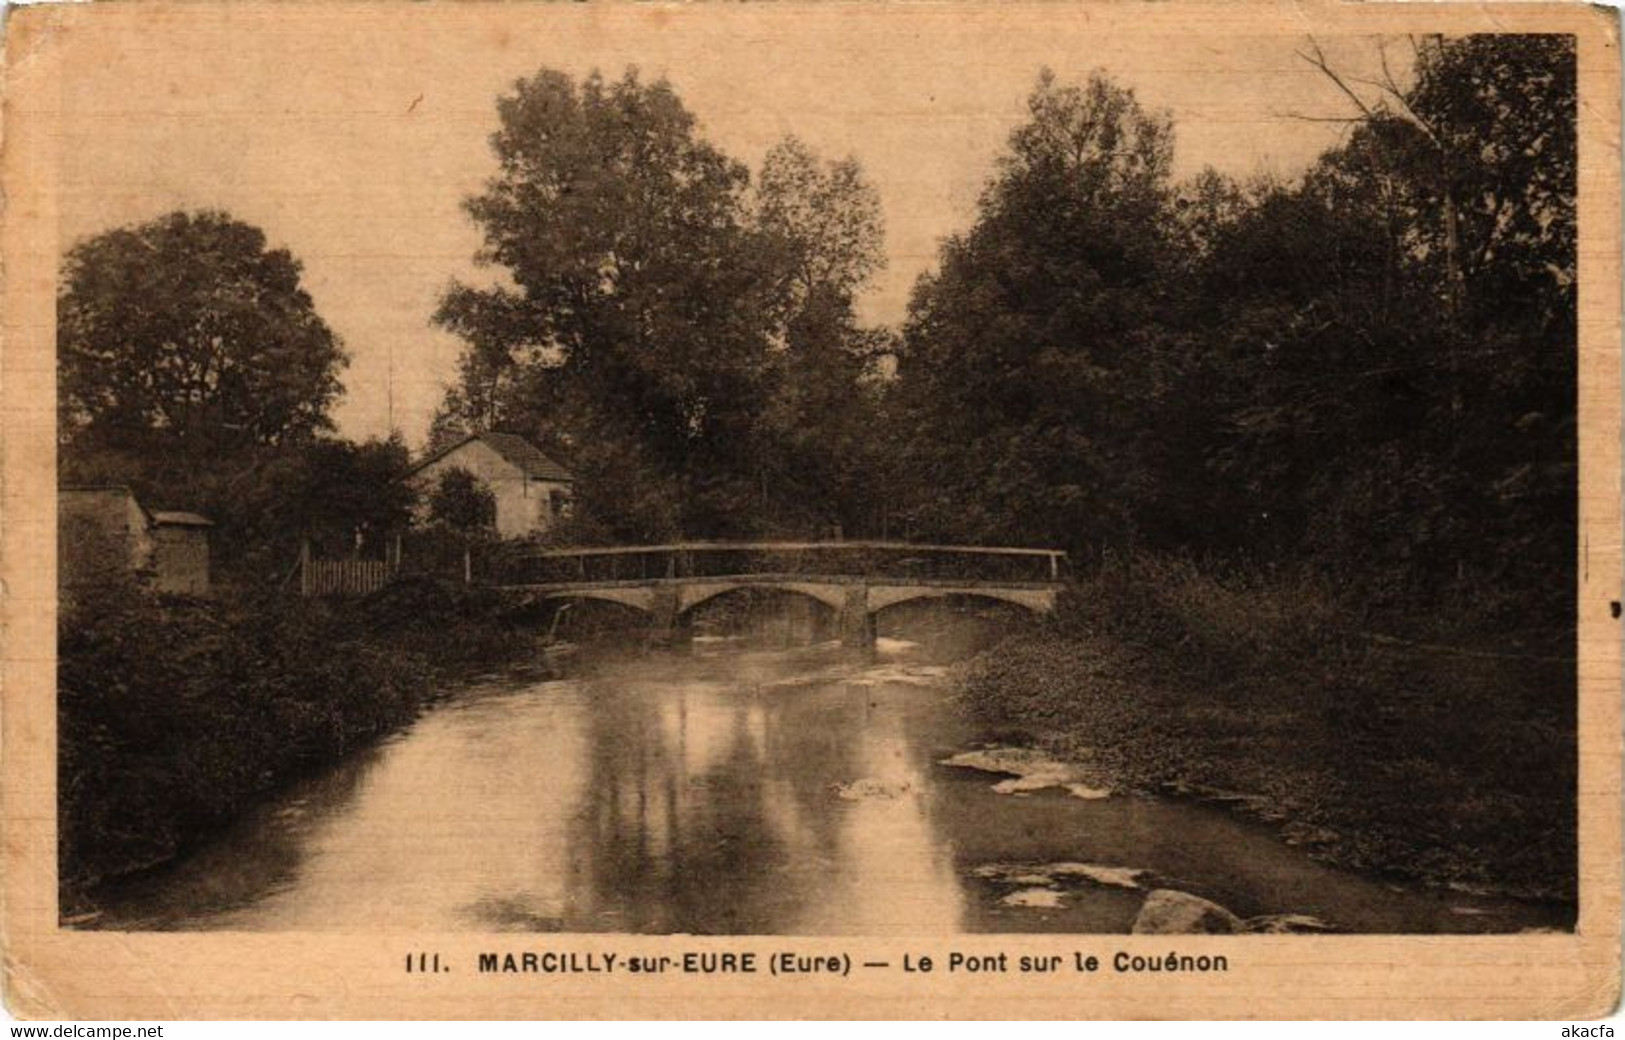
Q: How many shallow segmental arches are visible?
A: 3